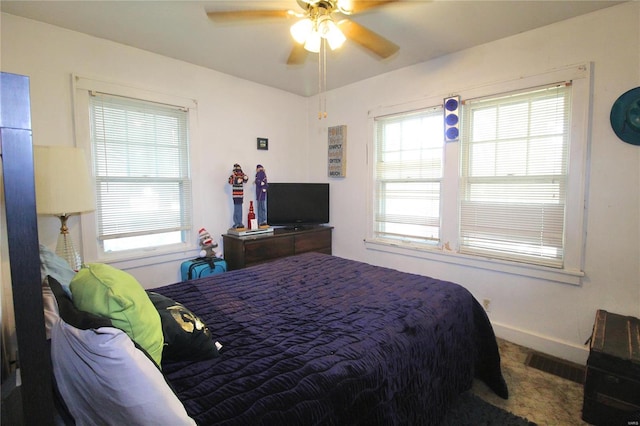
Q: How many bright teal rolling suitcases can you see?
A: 1